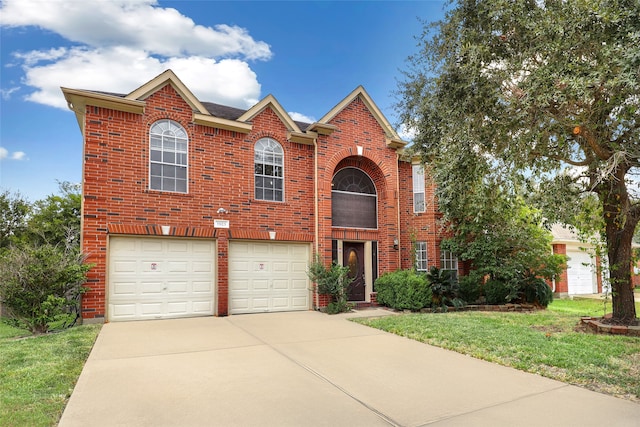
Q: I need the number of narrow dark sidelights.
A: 2